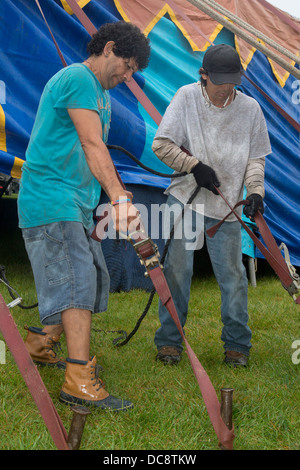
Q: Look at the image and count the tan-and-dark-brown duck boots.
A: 2